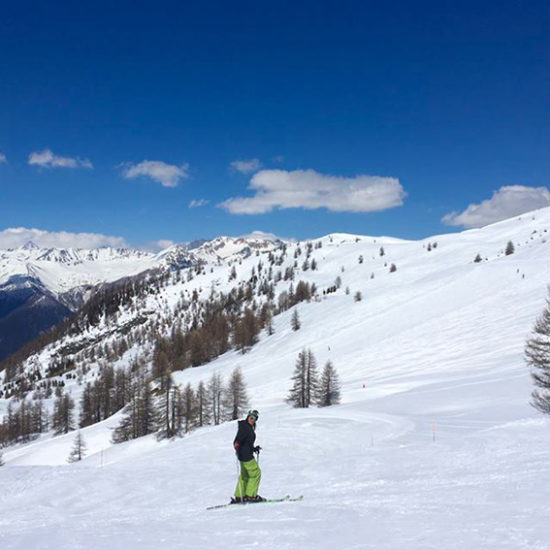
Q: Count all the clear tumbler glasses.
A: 0